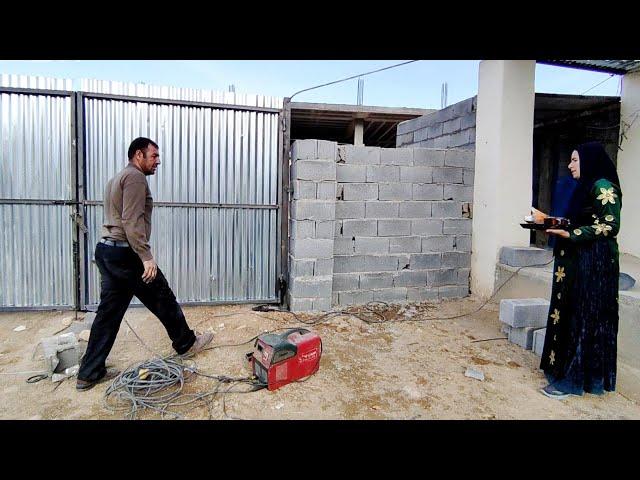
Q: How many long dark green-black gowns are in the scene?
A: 1